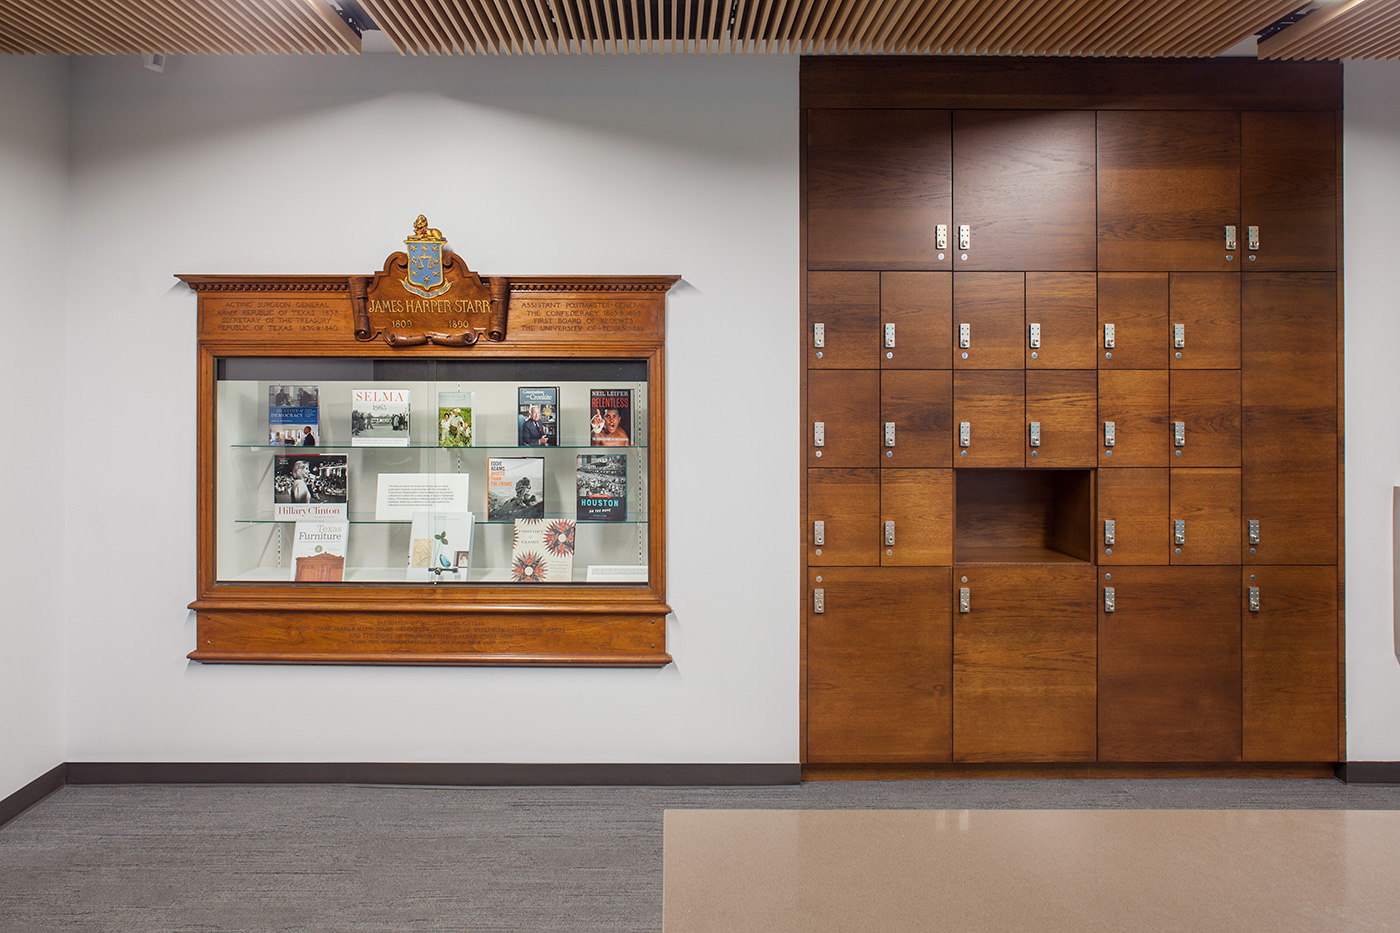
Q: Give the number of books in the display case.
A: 11